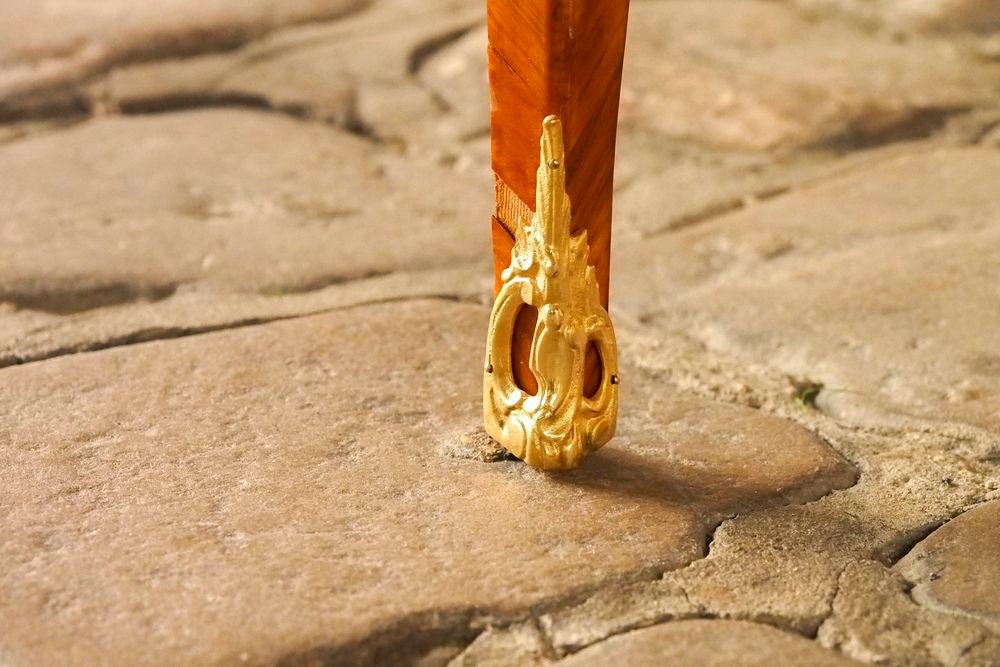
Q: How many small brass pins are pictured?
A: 3